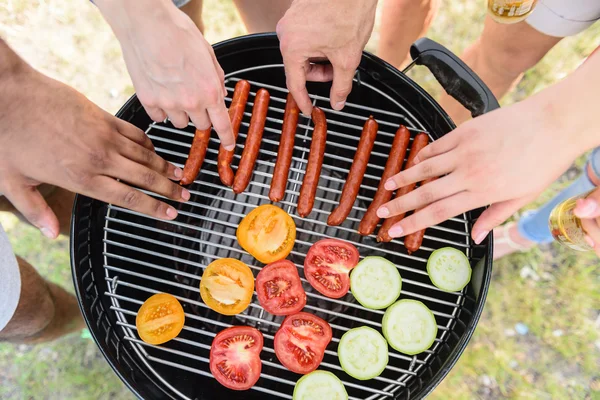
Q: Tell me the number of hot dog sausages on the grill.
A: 9